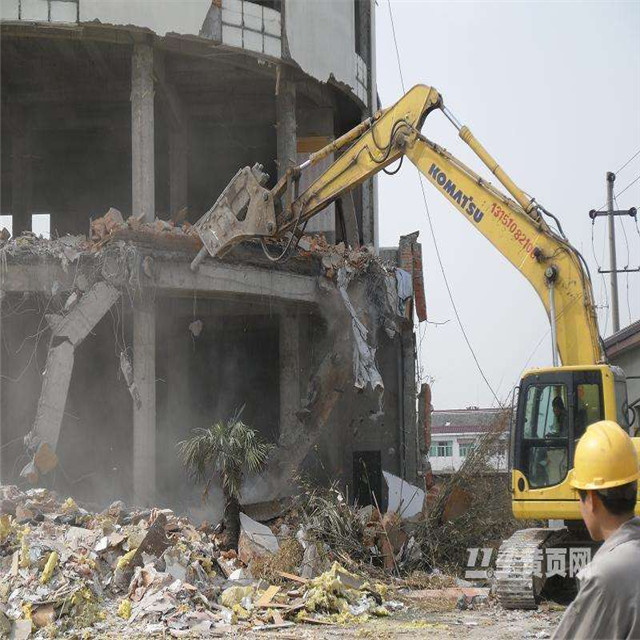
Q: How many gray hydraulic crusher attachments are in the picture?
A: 1